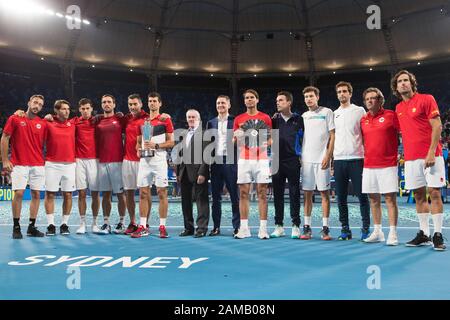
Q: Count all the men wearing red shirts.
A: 9